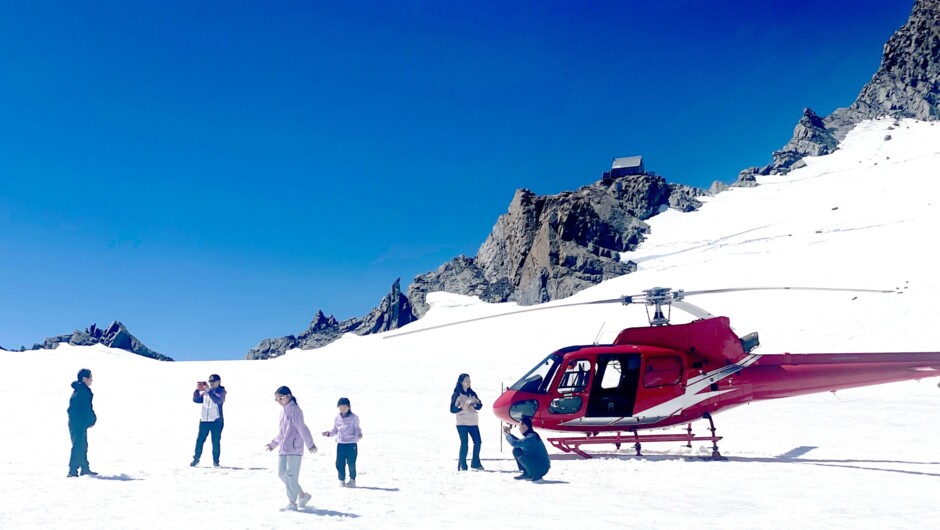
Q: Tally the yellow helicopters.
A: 0